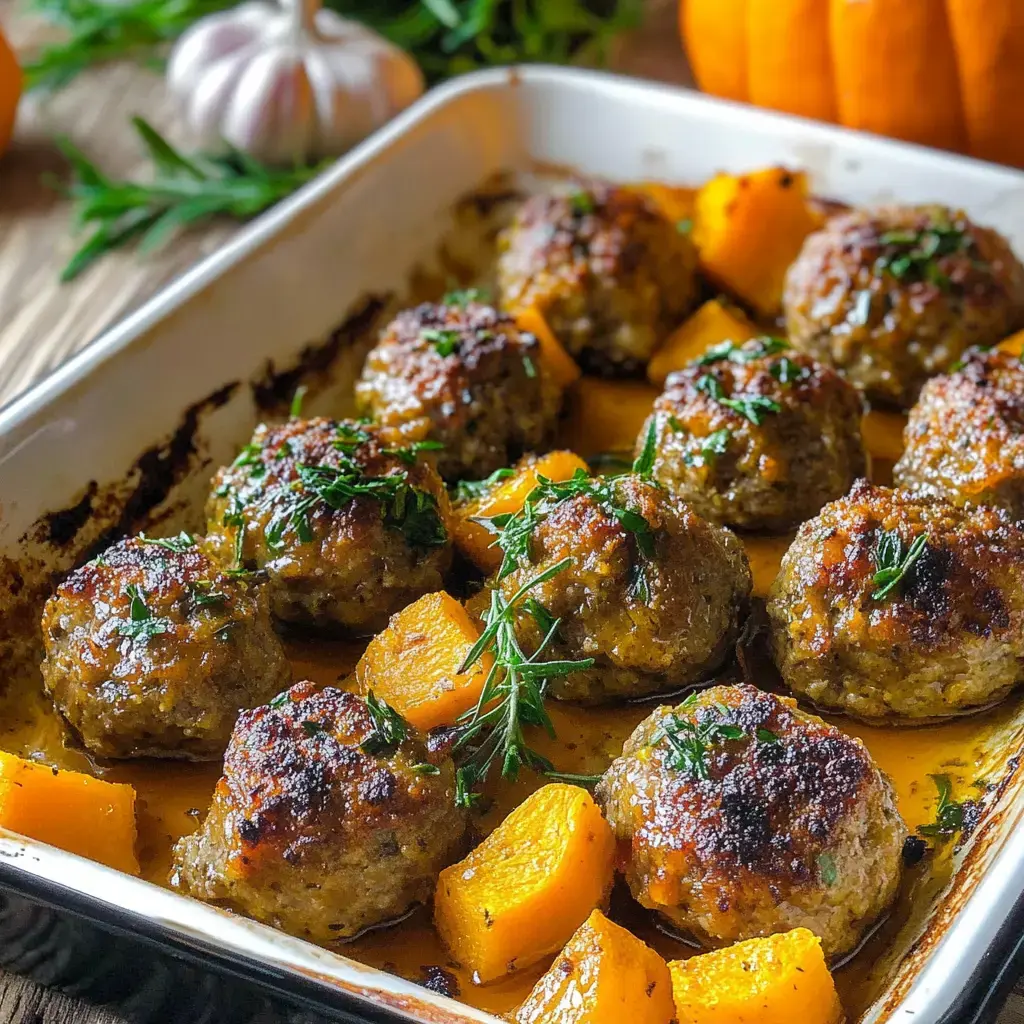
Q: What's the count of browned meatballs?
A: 11